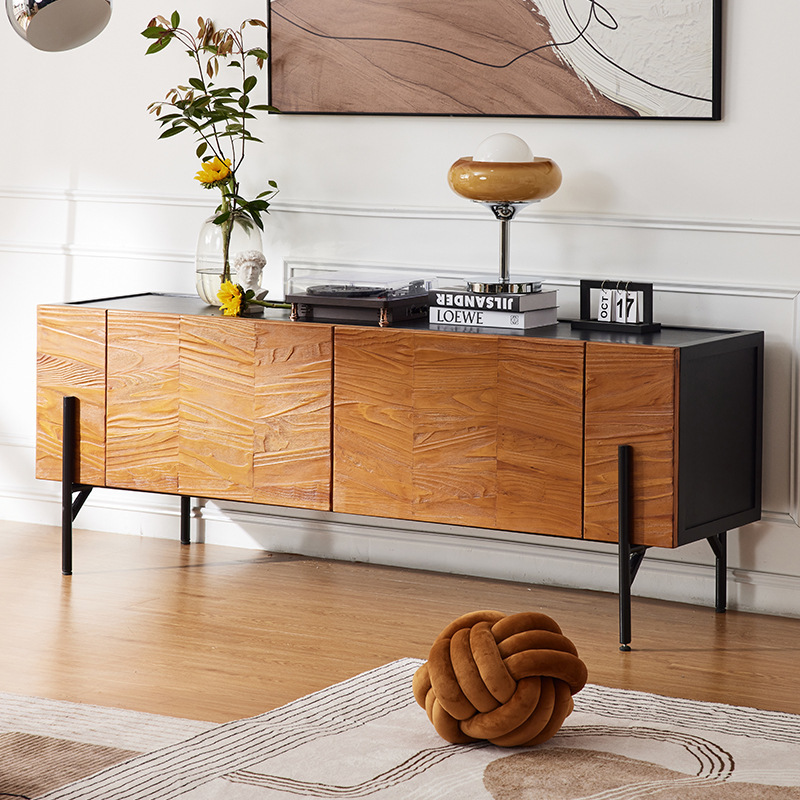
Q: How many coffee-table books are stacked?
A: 2